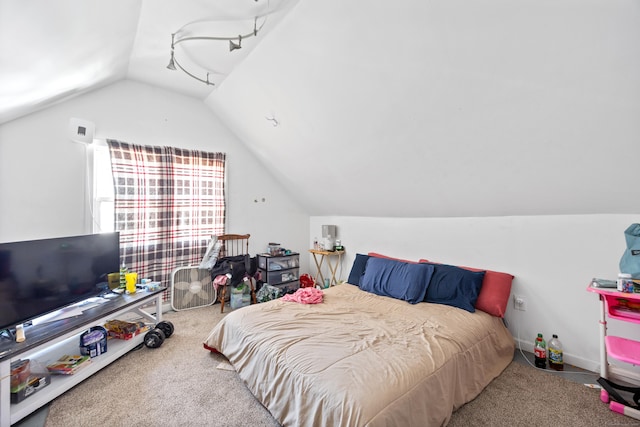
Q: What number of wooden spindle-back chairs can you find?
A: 1